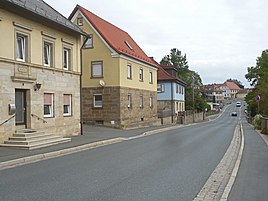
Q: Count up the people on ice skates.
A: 0